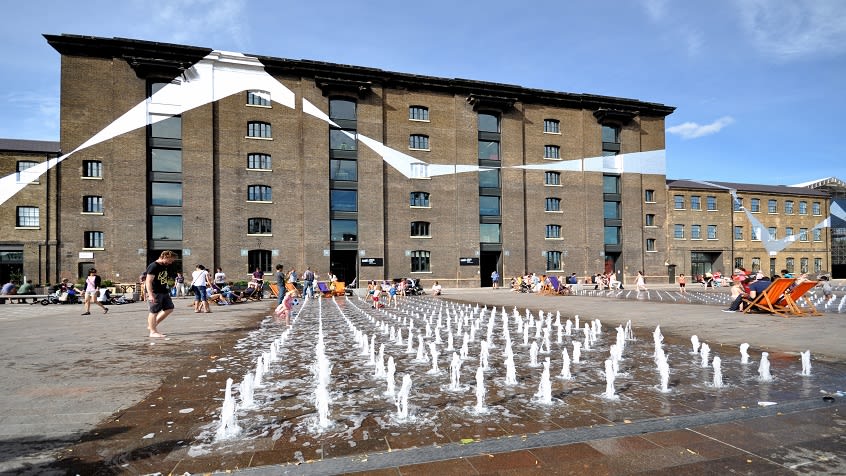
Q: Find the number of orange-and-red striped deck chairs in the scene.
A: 2